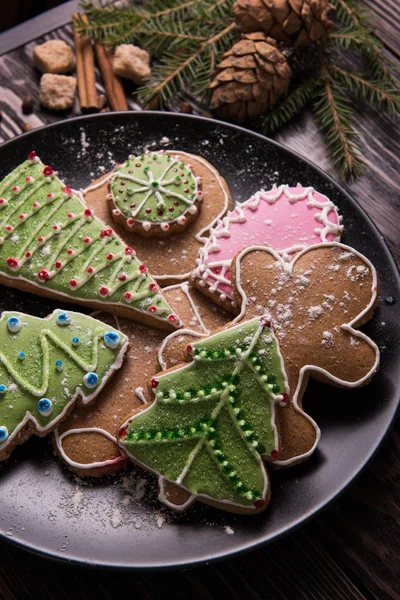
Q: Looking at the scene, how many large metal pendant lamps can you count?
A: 0